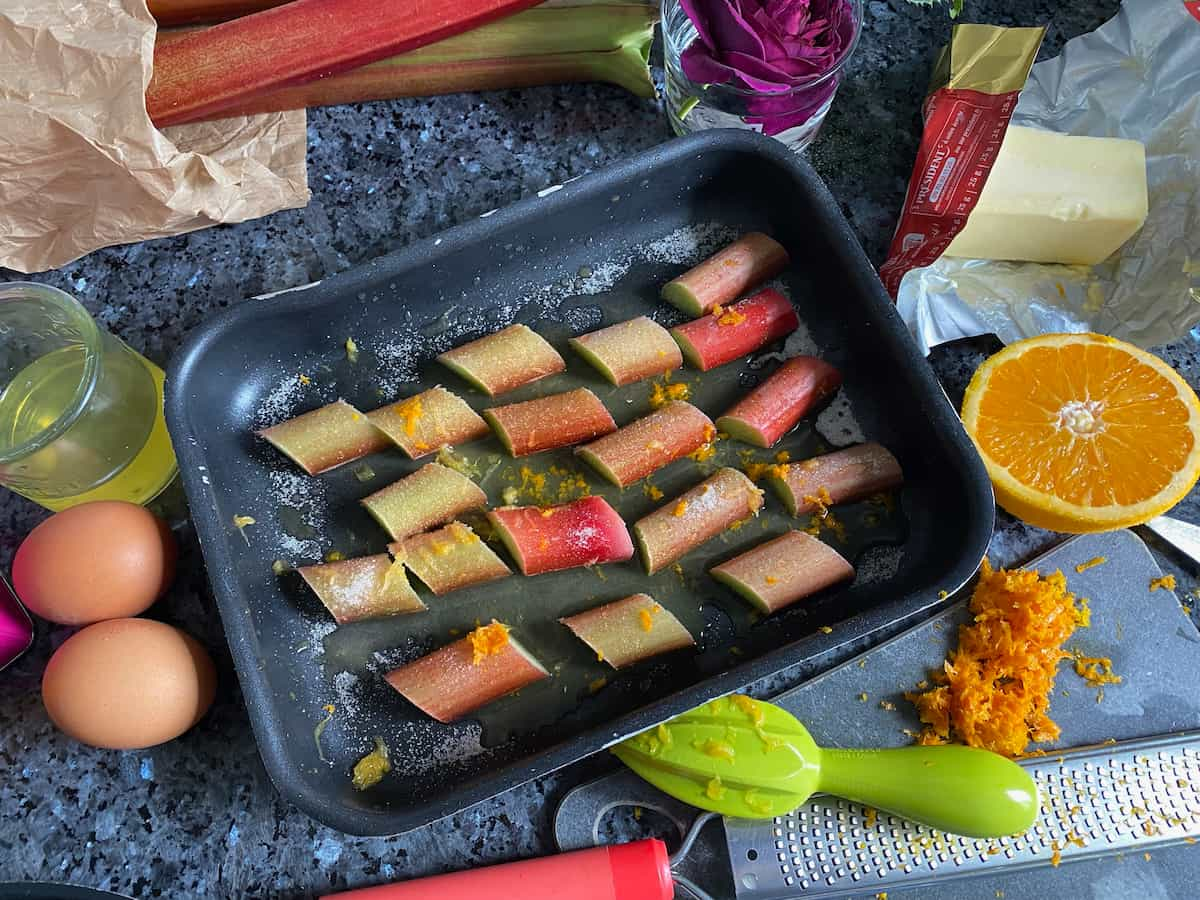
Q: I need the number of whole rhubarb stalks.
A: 3